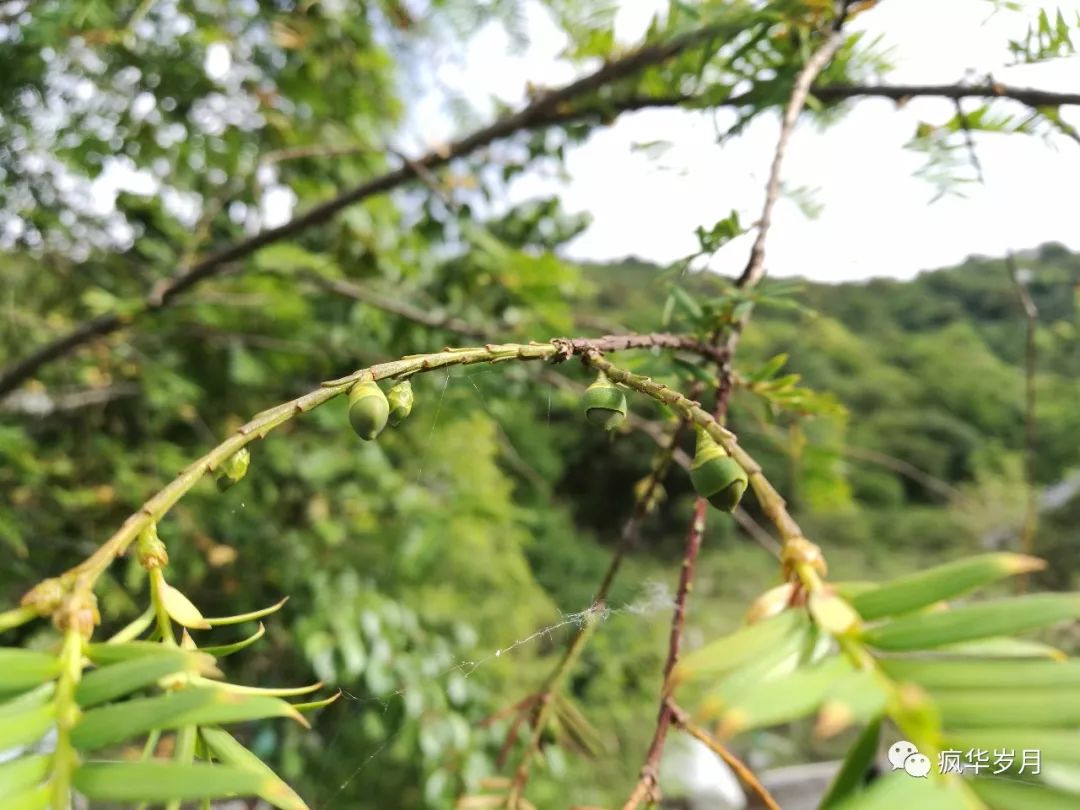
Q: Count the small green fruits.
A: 5